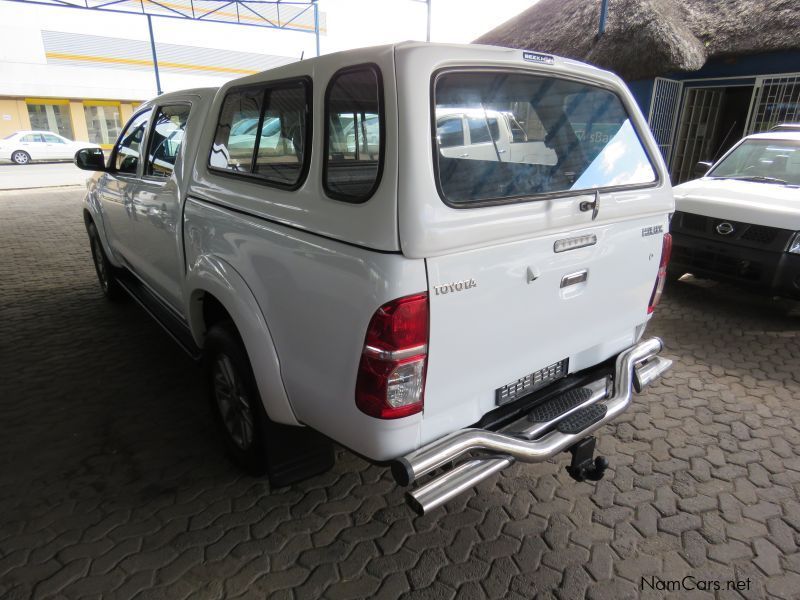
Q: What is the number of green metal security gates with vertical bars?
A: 0